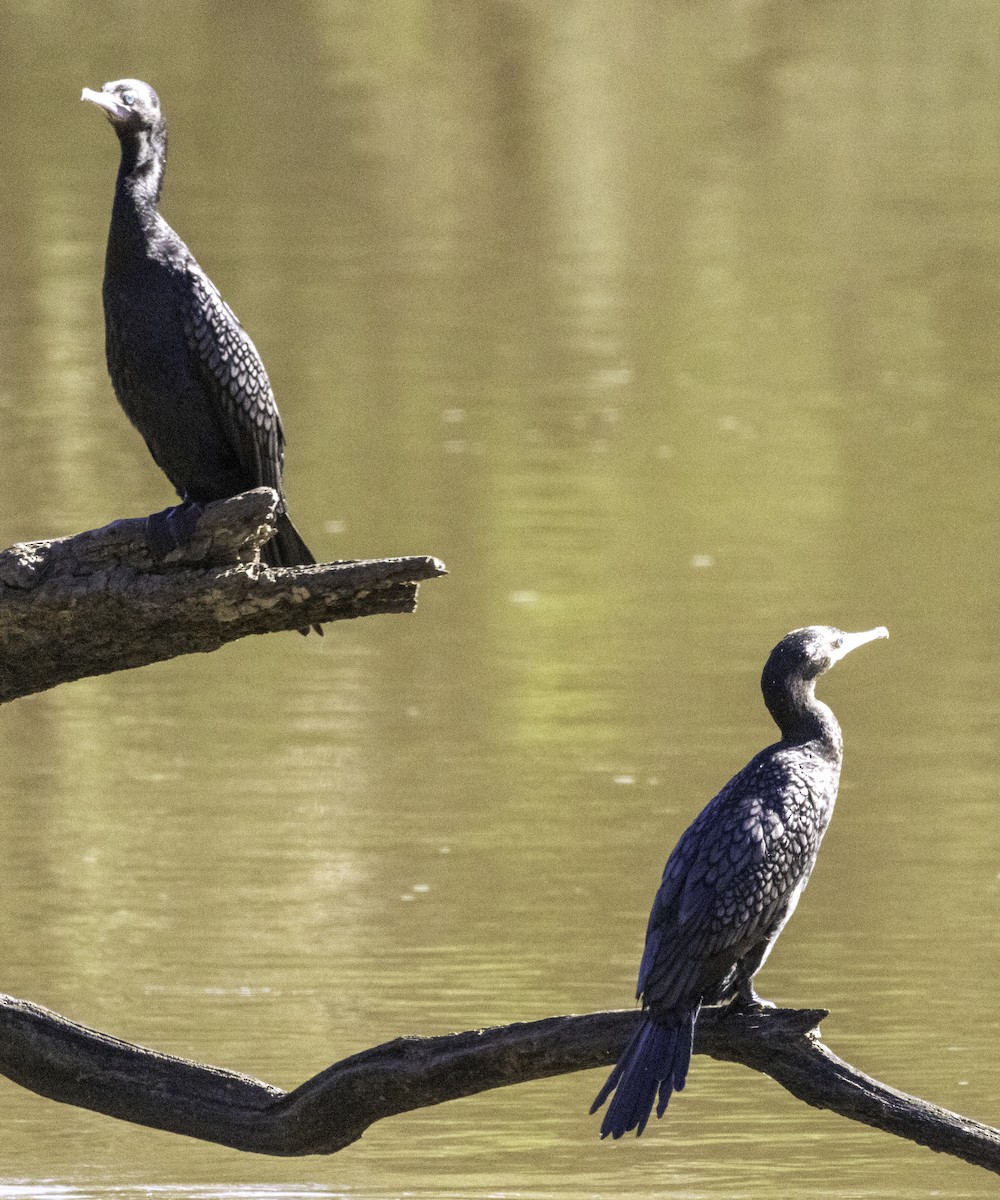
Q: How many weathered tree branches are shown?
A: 2